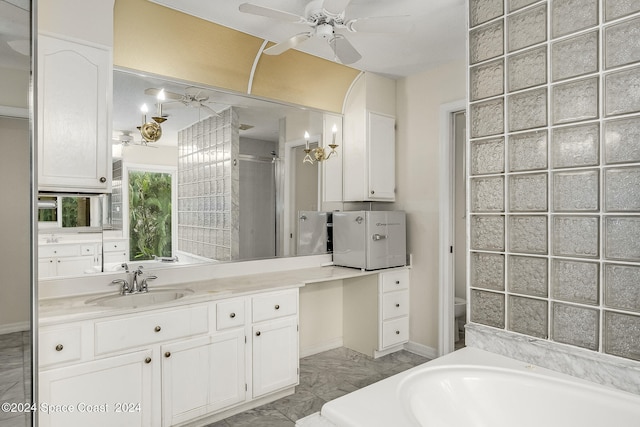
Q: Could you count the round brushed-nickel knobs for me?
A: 12